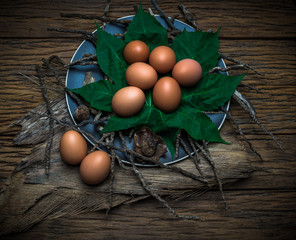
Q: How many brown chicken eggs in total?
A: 8